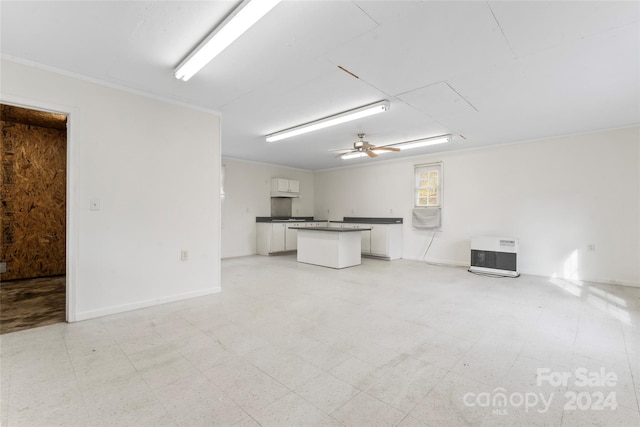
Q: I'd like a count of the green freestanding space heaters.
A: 0